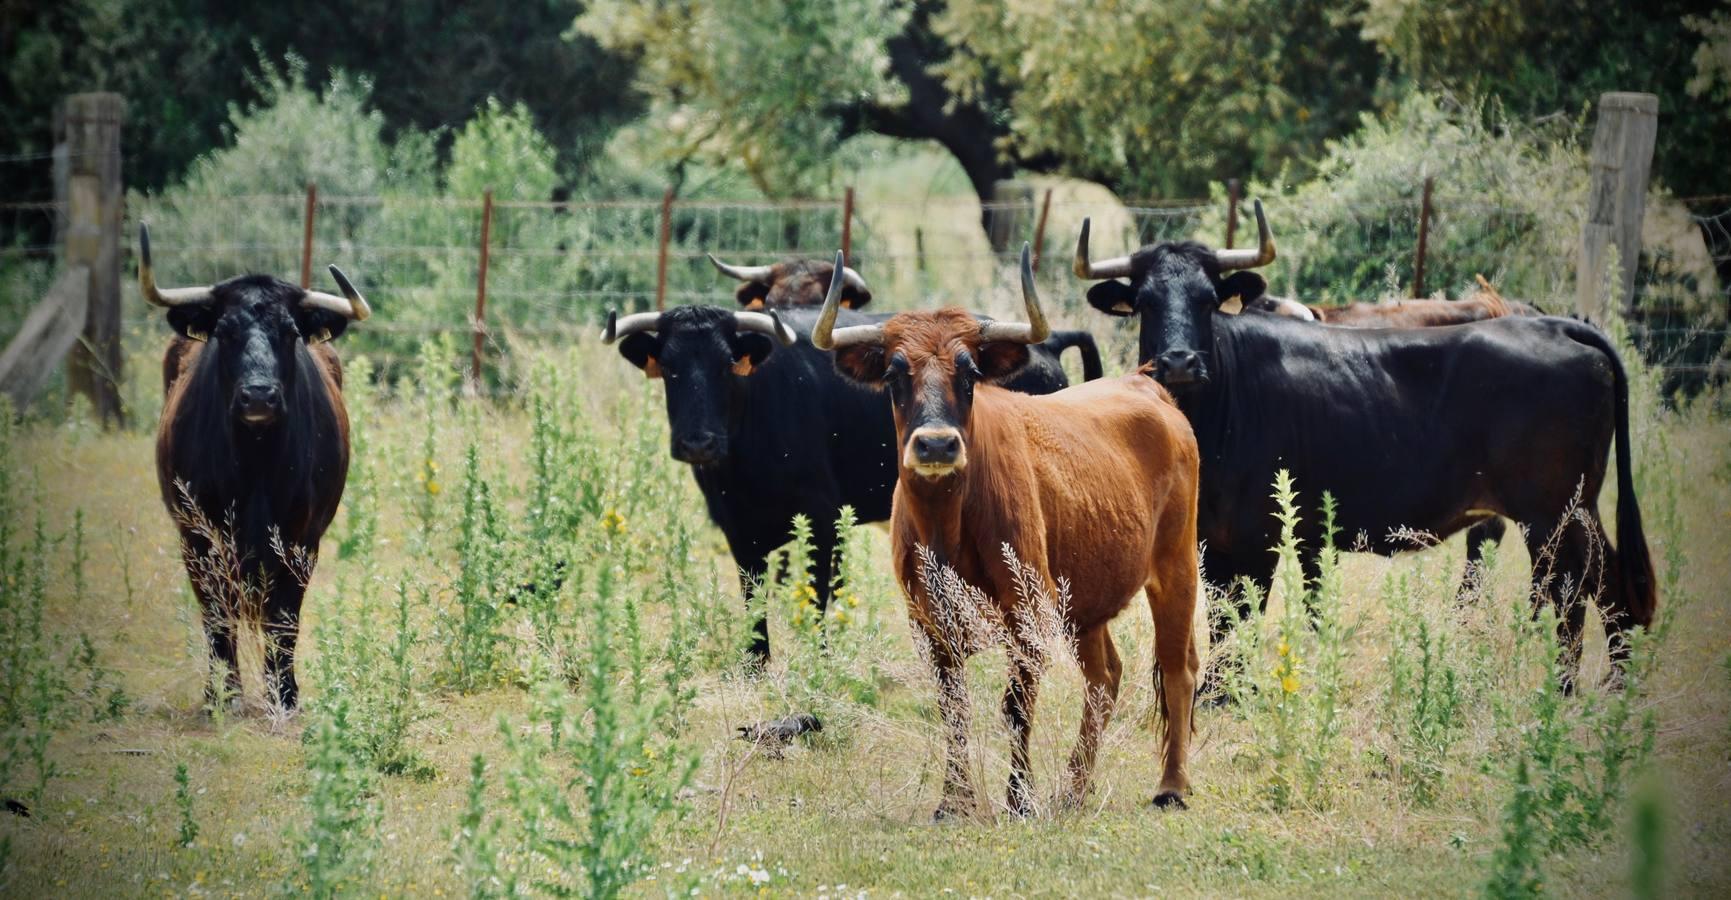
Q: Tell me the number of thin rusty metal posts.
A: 7